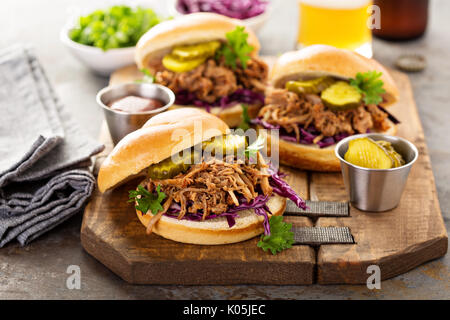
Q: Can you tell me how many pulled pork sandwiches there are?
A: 3